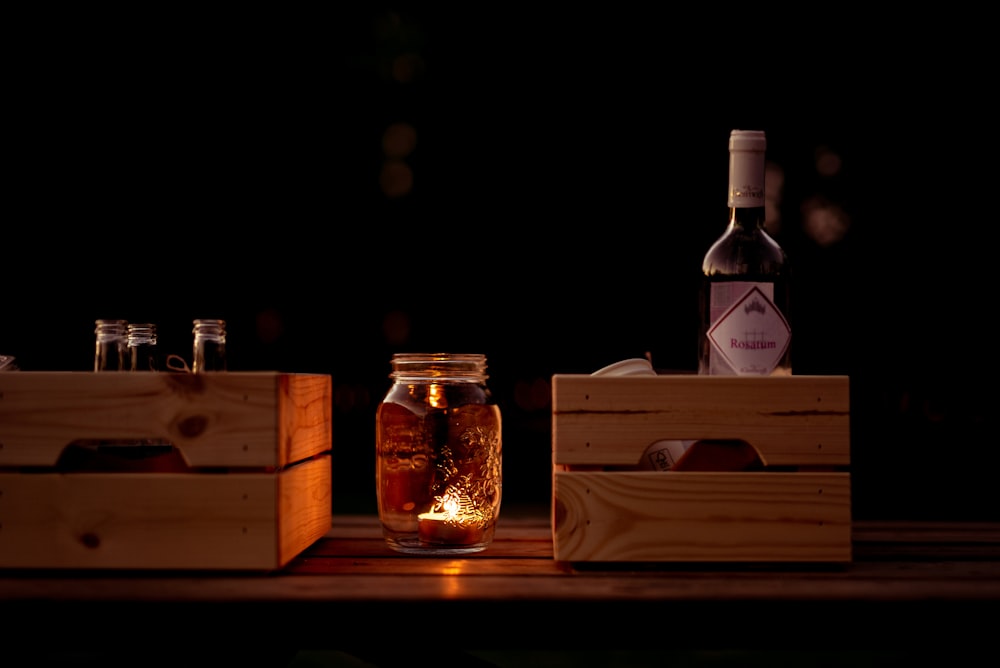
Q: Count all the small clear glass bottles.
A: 3